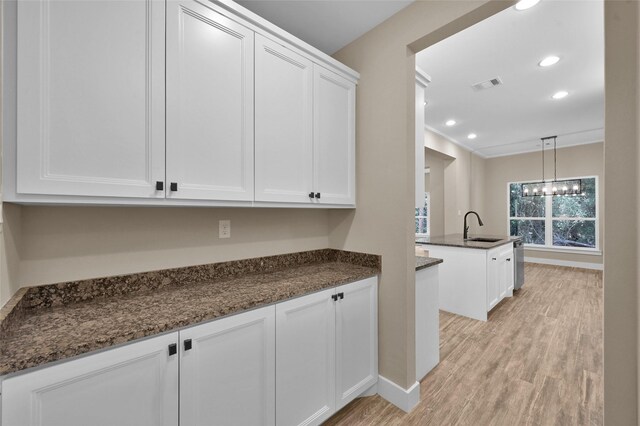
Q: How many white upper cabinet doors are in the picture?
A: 4